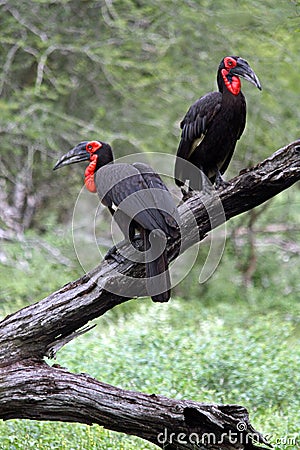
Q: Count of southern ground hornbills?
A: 2